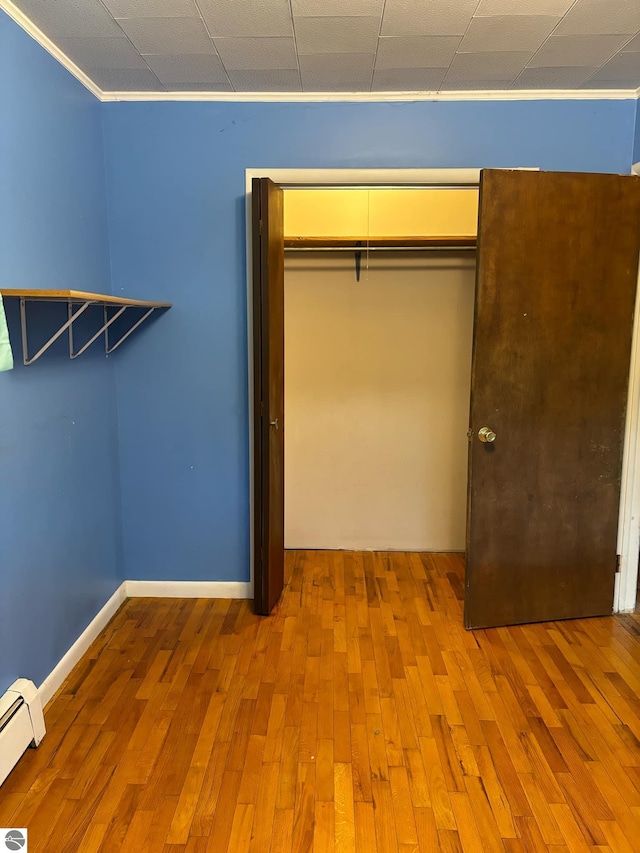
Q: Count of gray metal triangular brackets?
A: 3